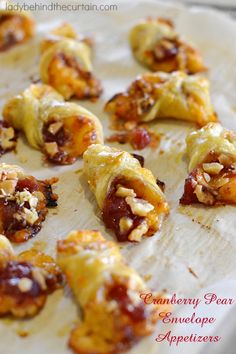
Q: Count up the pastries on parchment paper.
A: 11